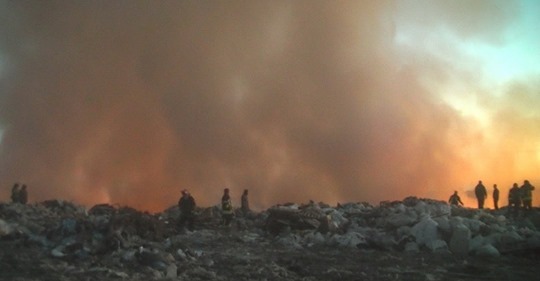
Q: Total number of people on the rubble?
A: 10